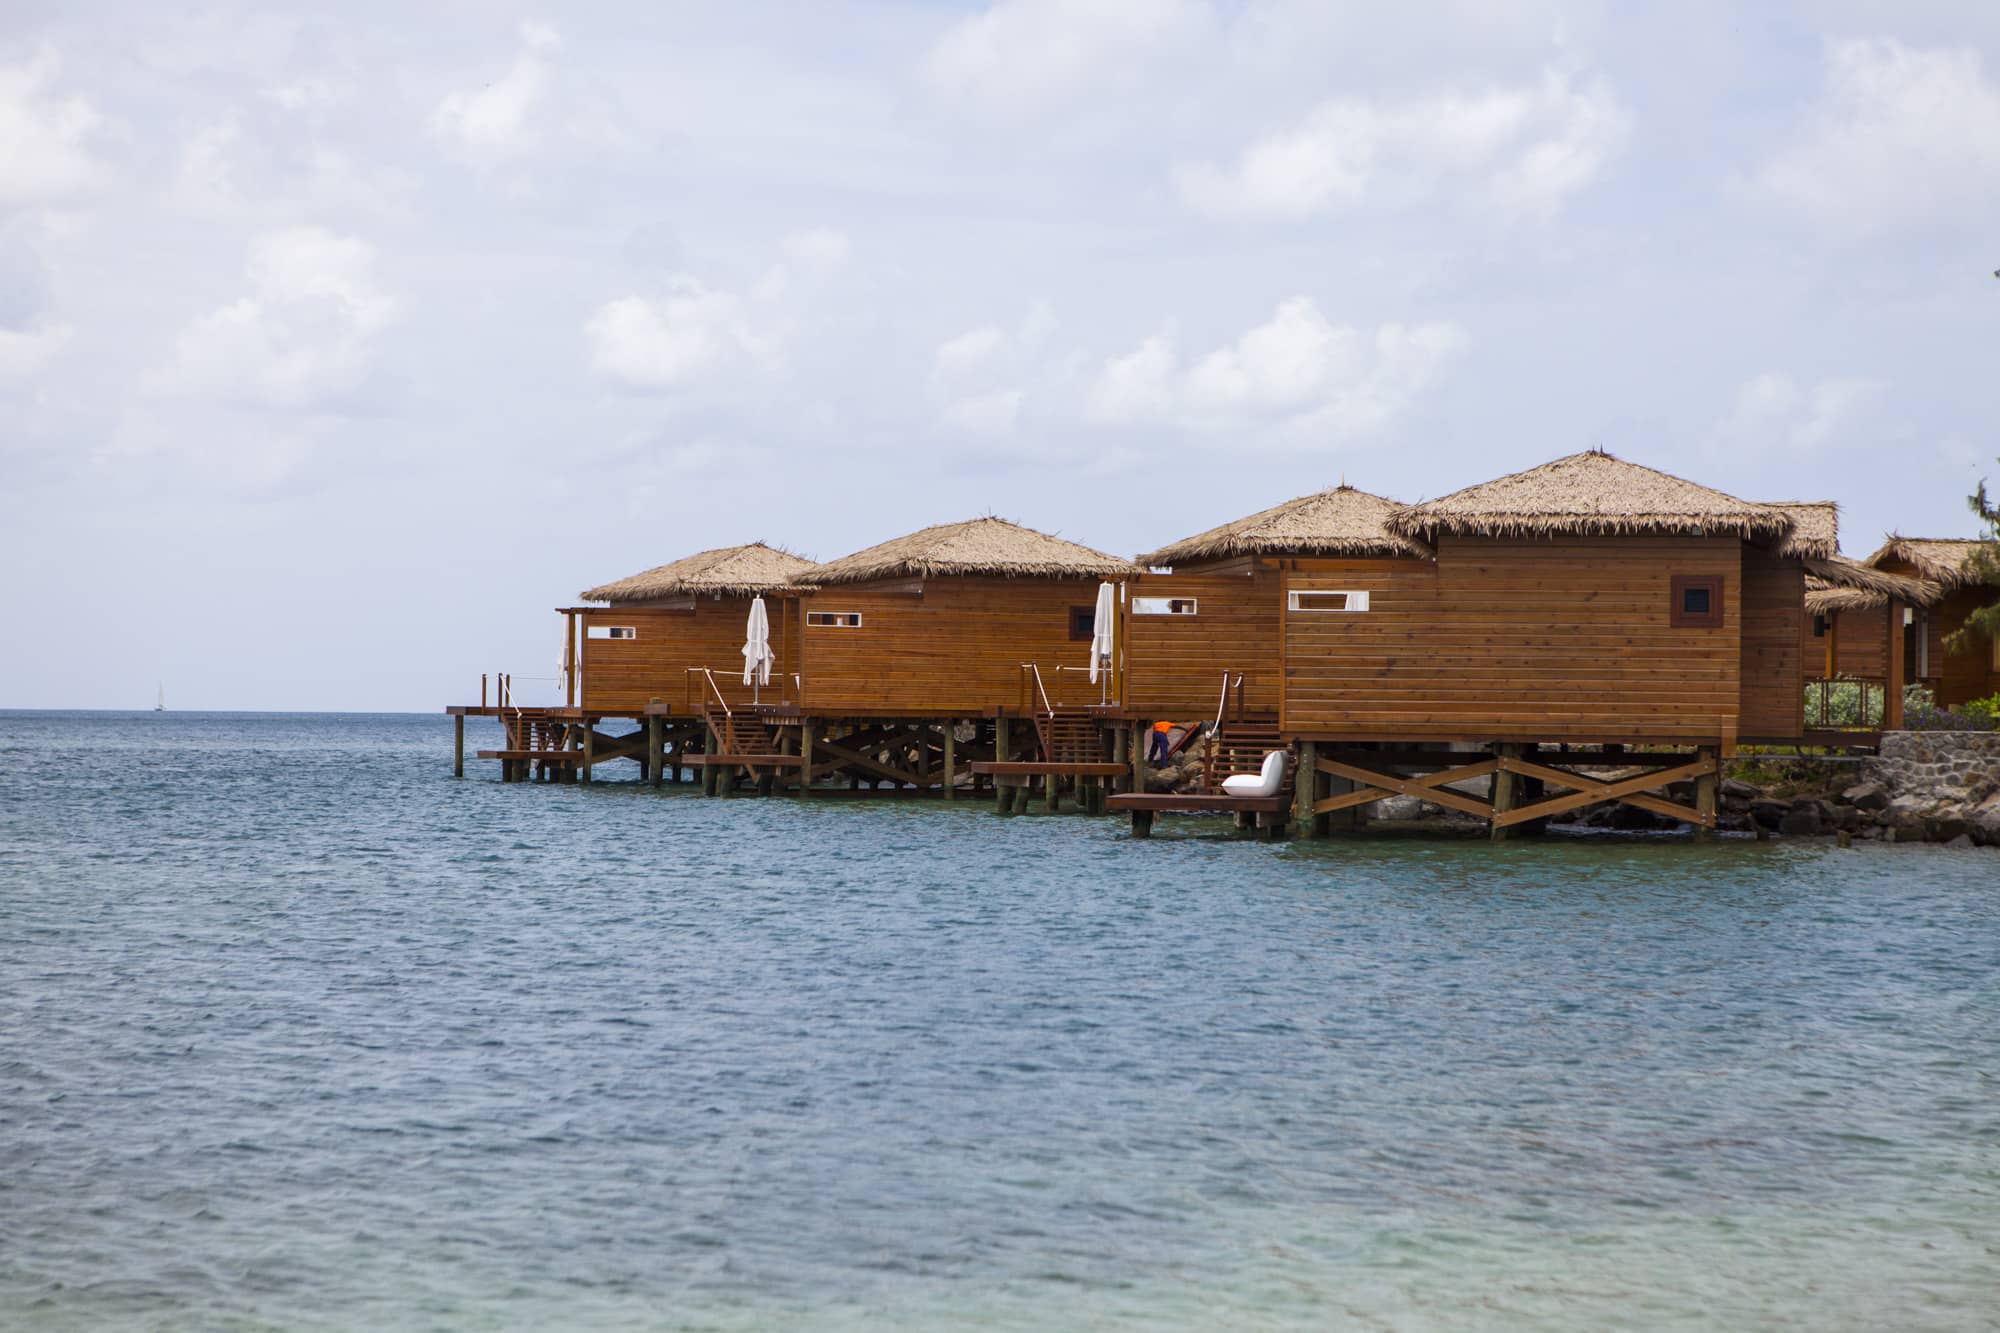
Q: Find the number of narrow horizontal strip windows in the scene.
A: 4